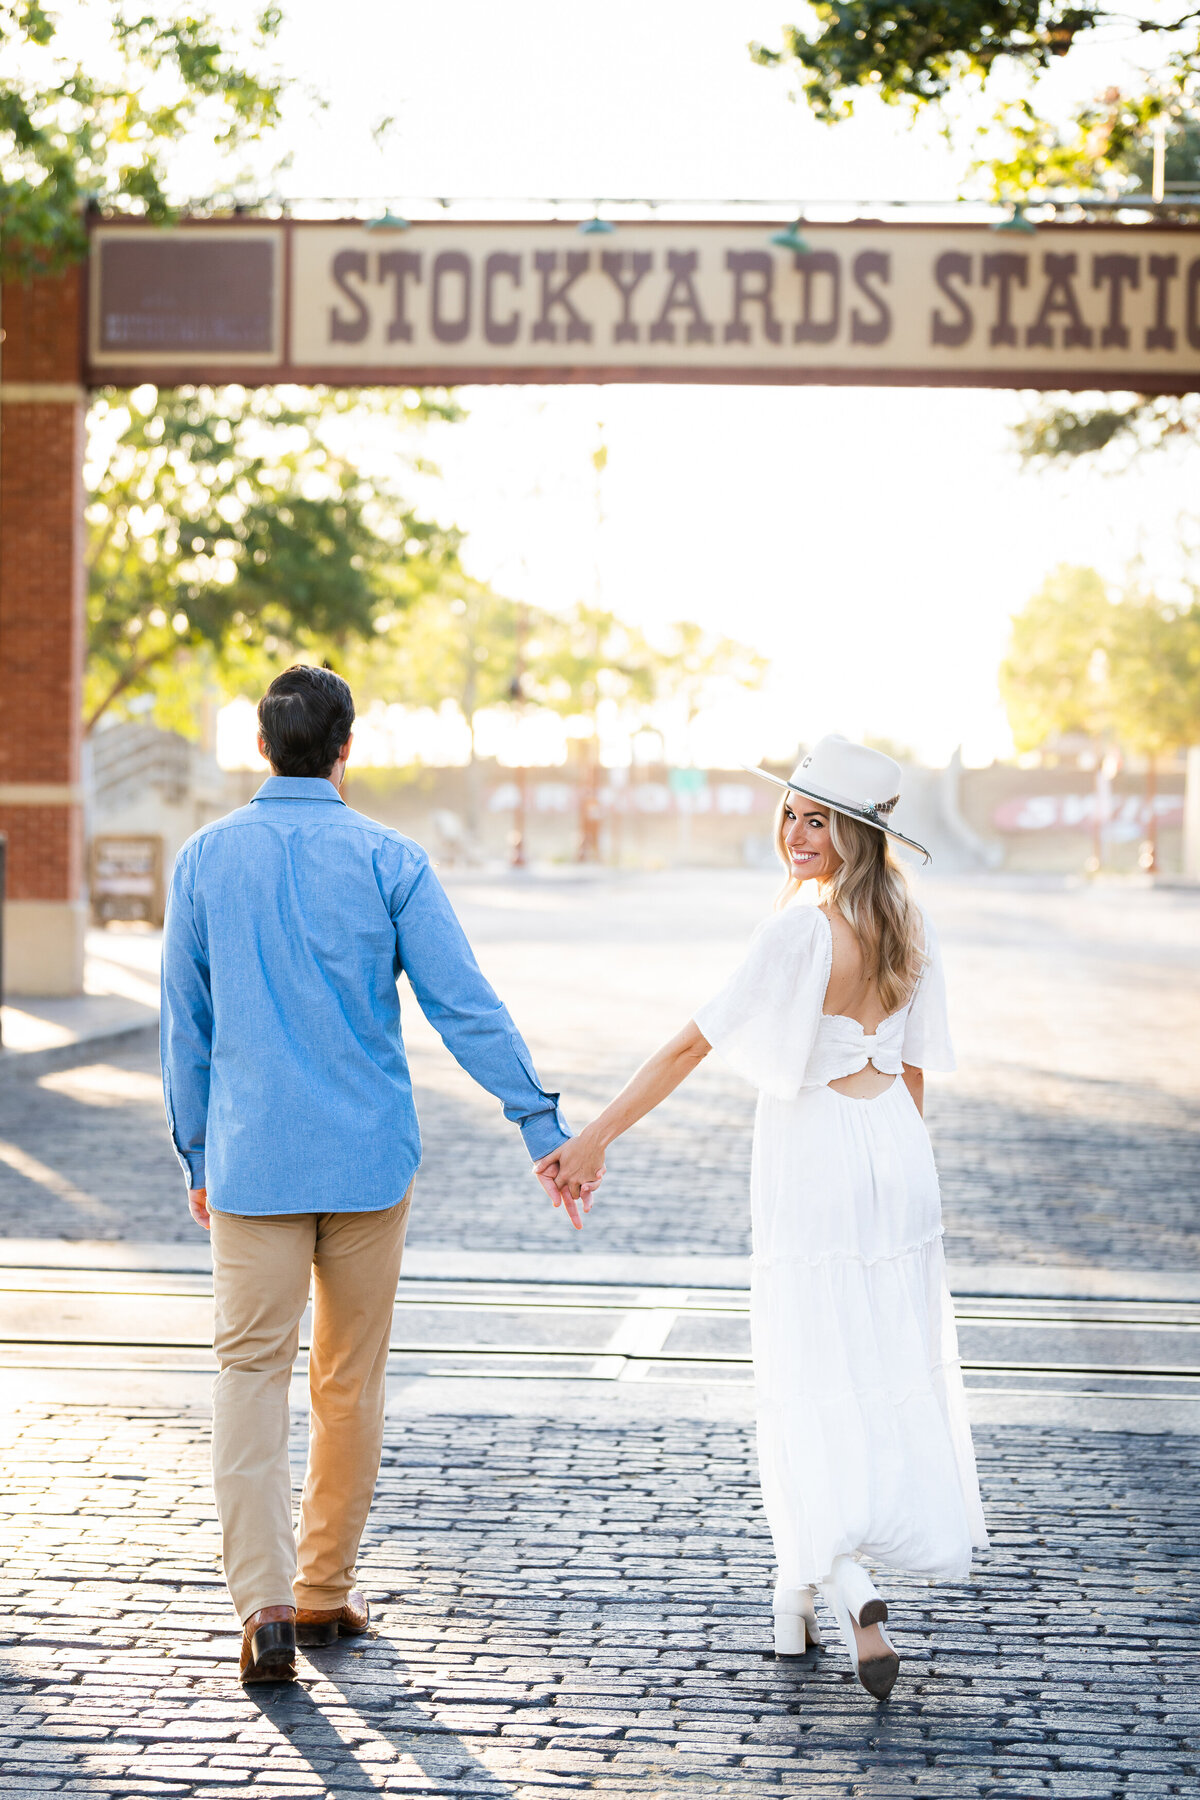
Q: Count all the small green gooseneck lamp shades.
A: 4